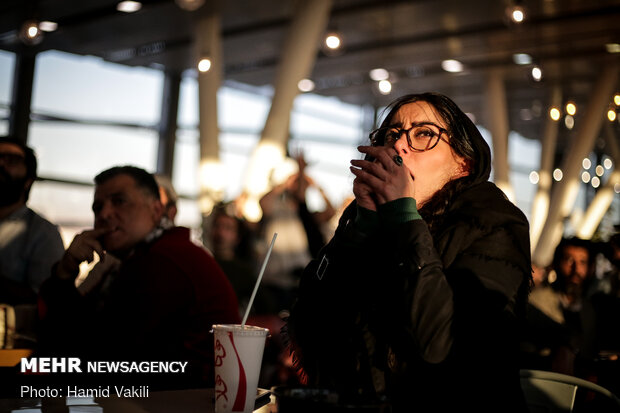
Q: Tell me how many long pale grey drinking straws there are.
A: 1